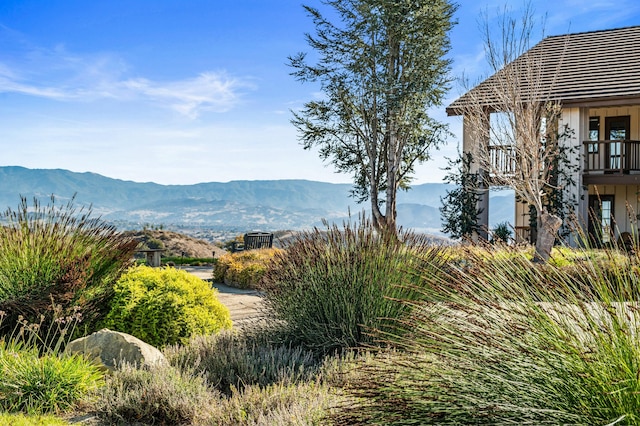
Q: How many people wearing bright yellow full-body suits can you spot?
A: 0